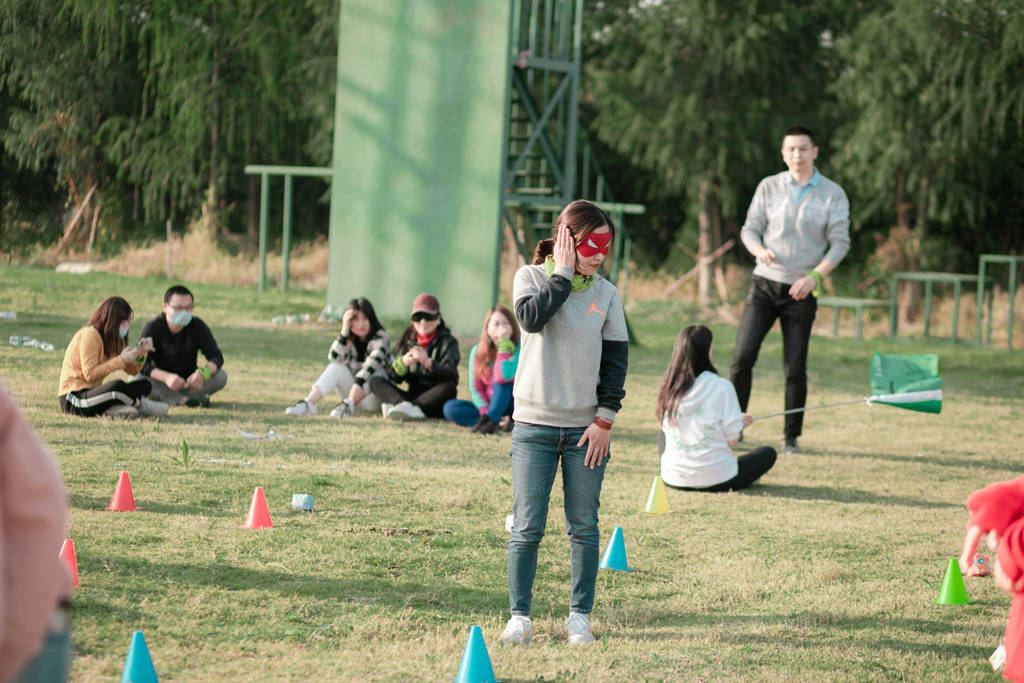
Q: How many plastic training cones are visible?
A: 8